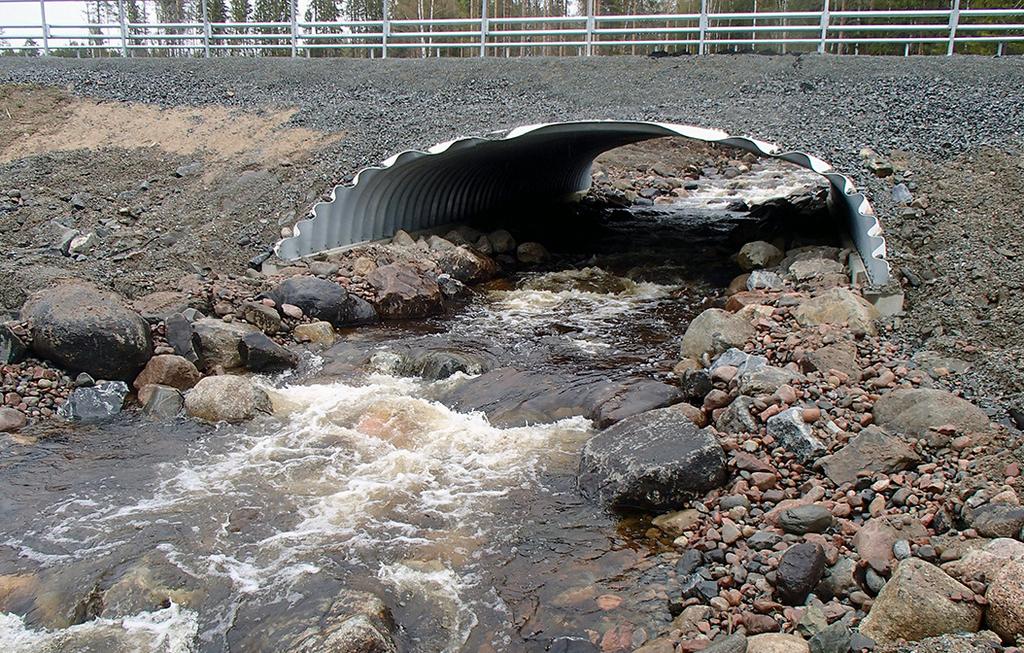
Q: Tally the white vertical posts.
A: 10